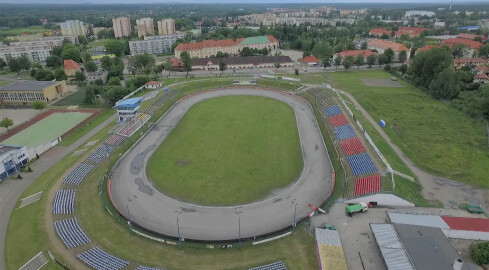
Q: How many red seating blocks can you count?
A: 3